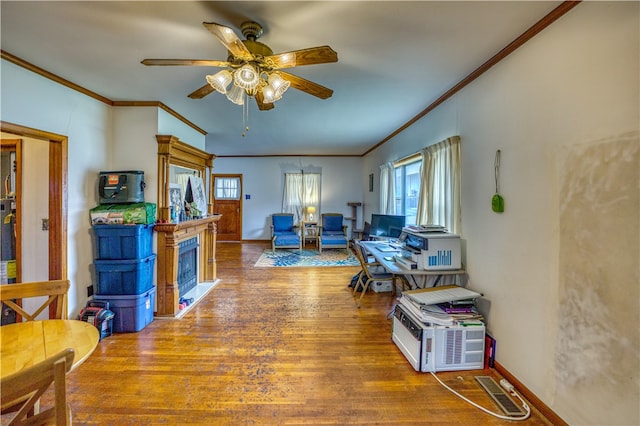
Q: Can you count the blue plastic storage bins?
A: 3